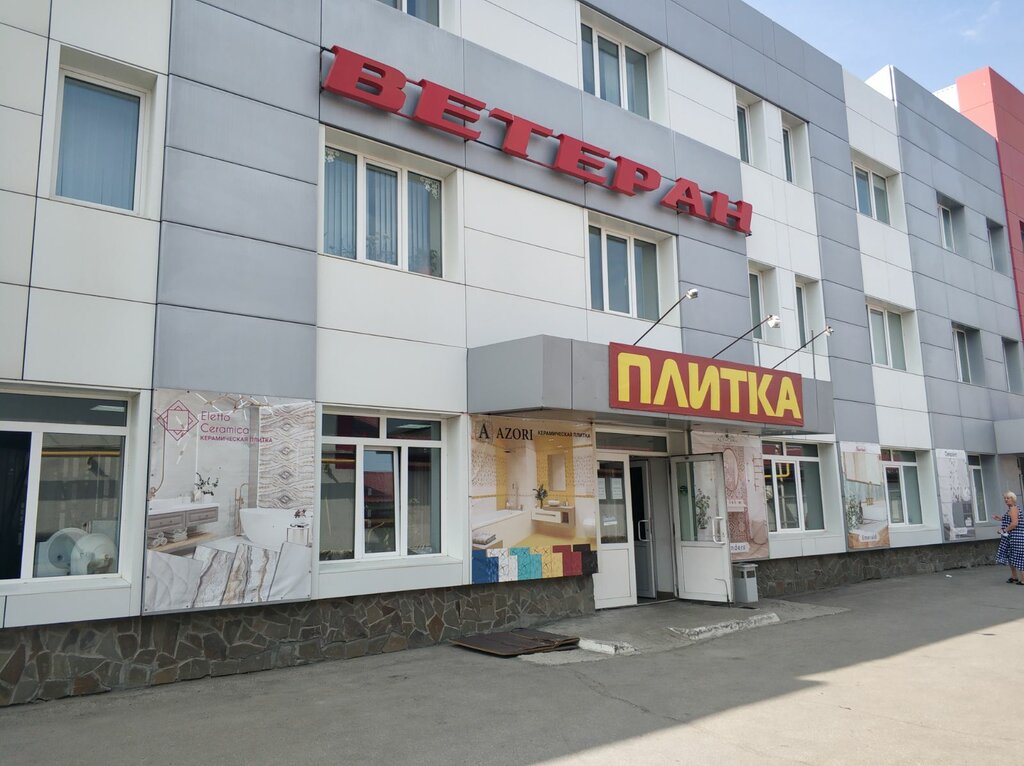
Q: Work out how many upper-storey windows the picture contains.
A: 15